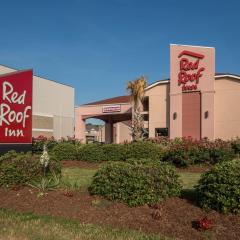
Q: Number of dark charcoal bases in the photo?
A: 1